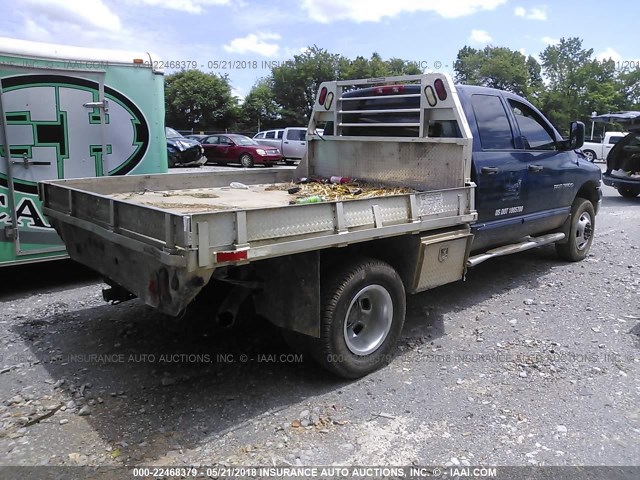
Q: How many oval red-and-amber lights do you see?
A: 4